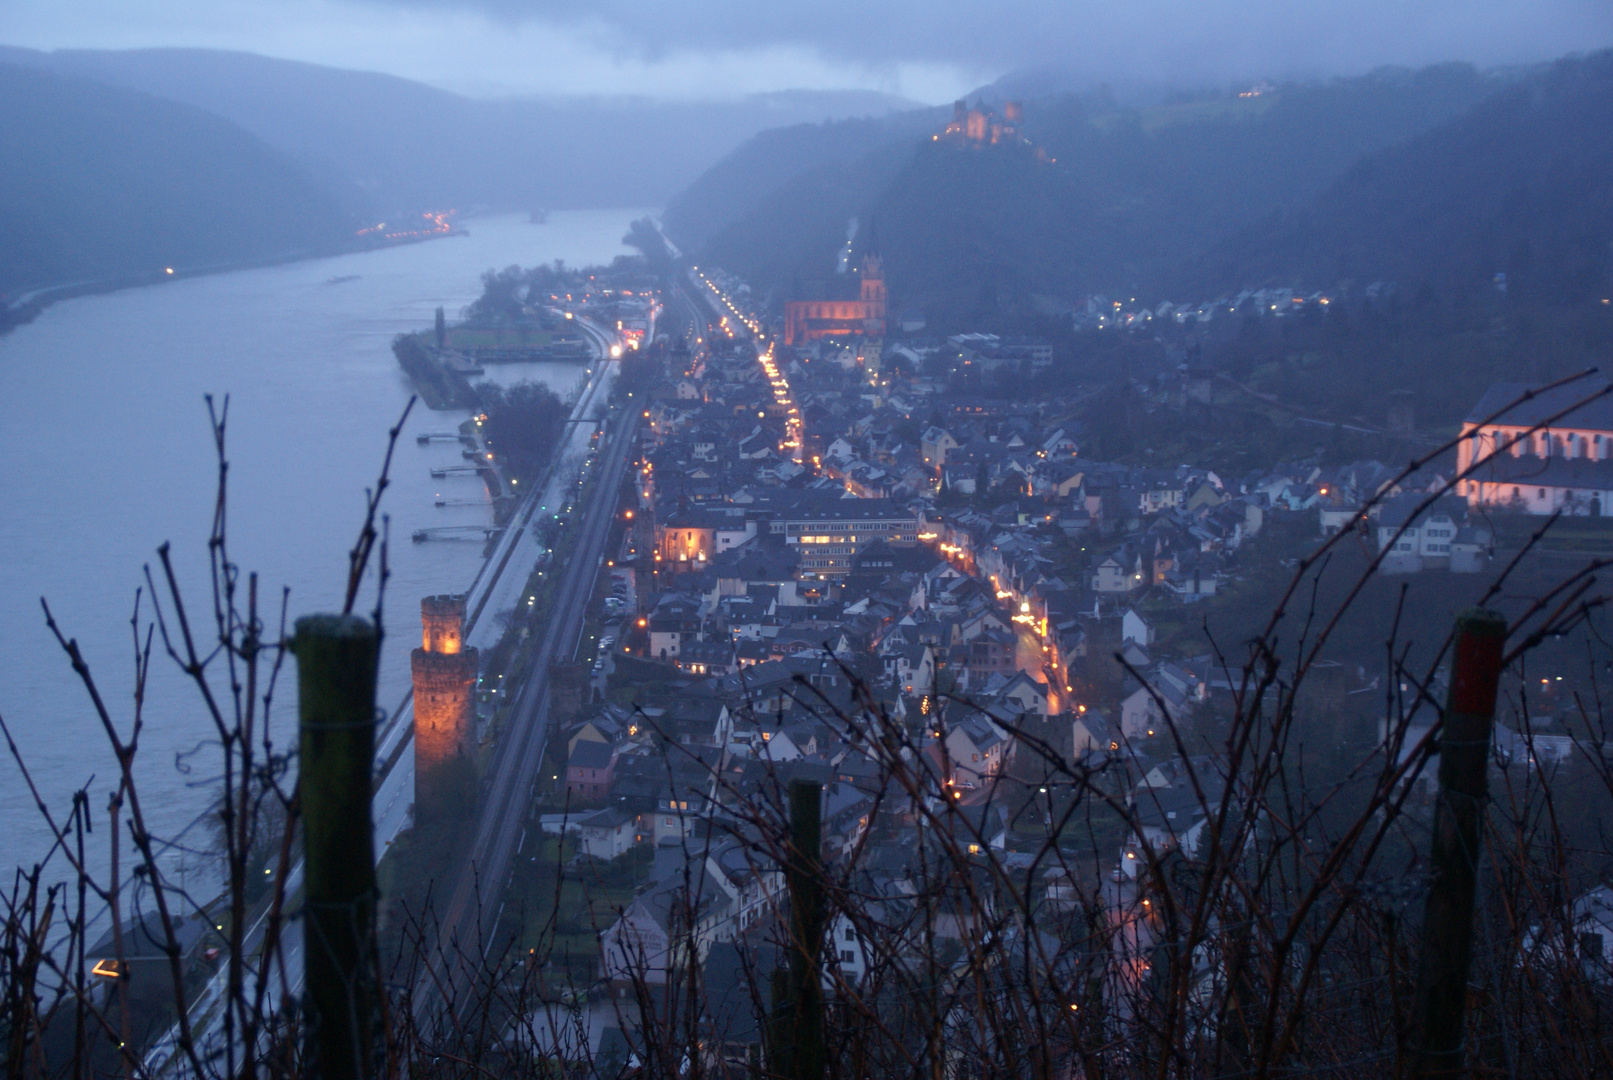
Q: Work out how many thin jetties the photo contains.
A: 4